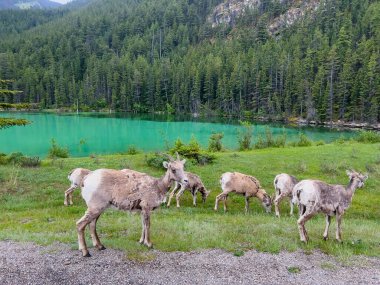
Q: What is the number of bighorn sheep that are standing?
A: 6